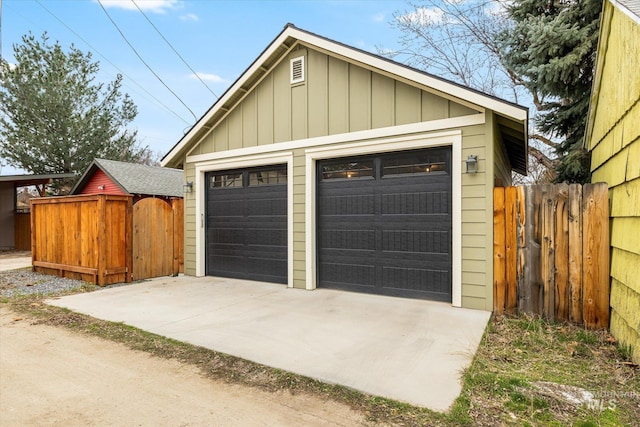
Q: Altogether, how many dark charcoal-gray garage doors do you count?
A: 2